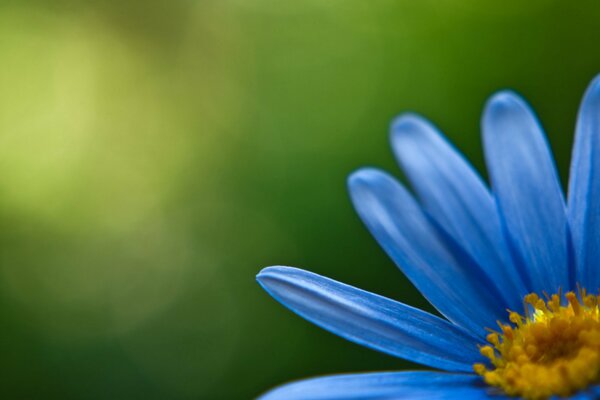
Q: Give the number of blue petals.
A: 6